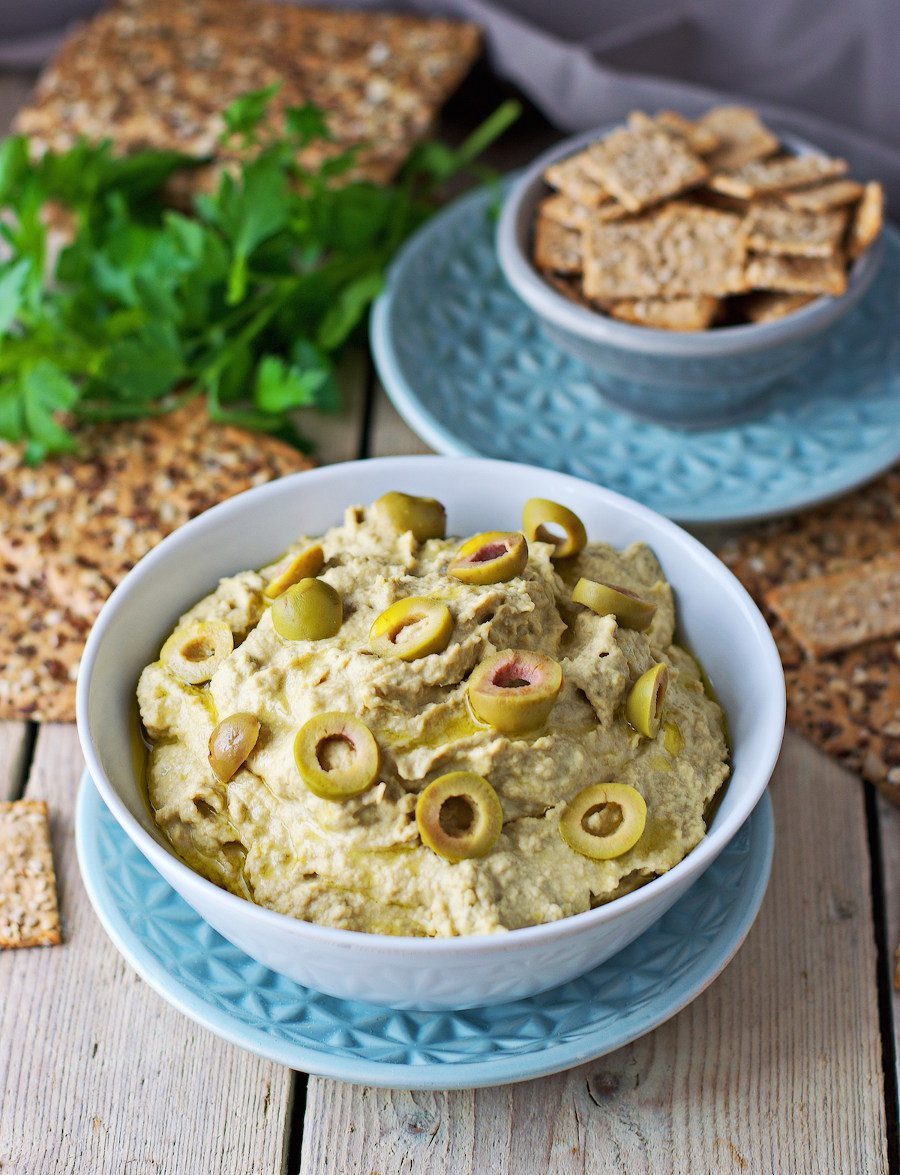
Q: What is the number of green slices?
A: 14